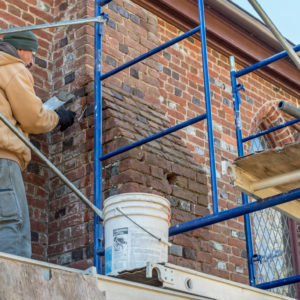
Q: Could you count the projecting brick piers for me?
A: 1